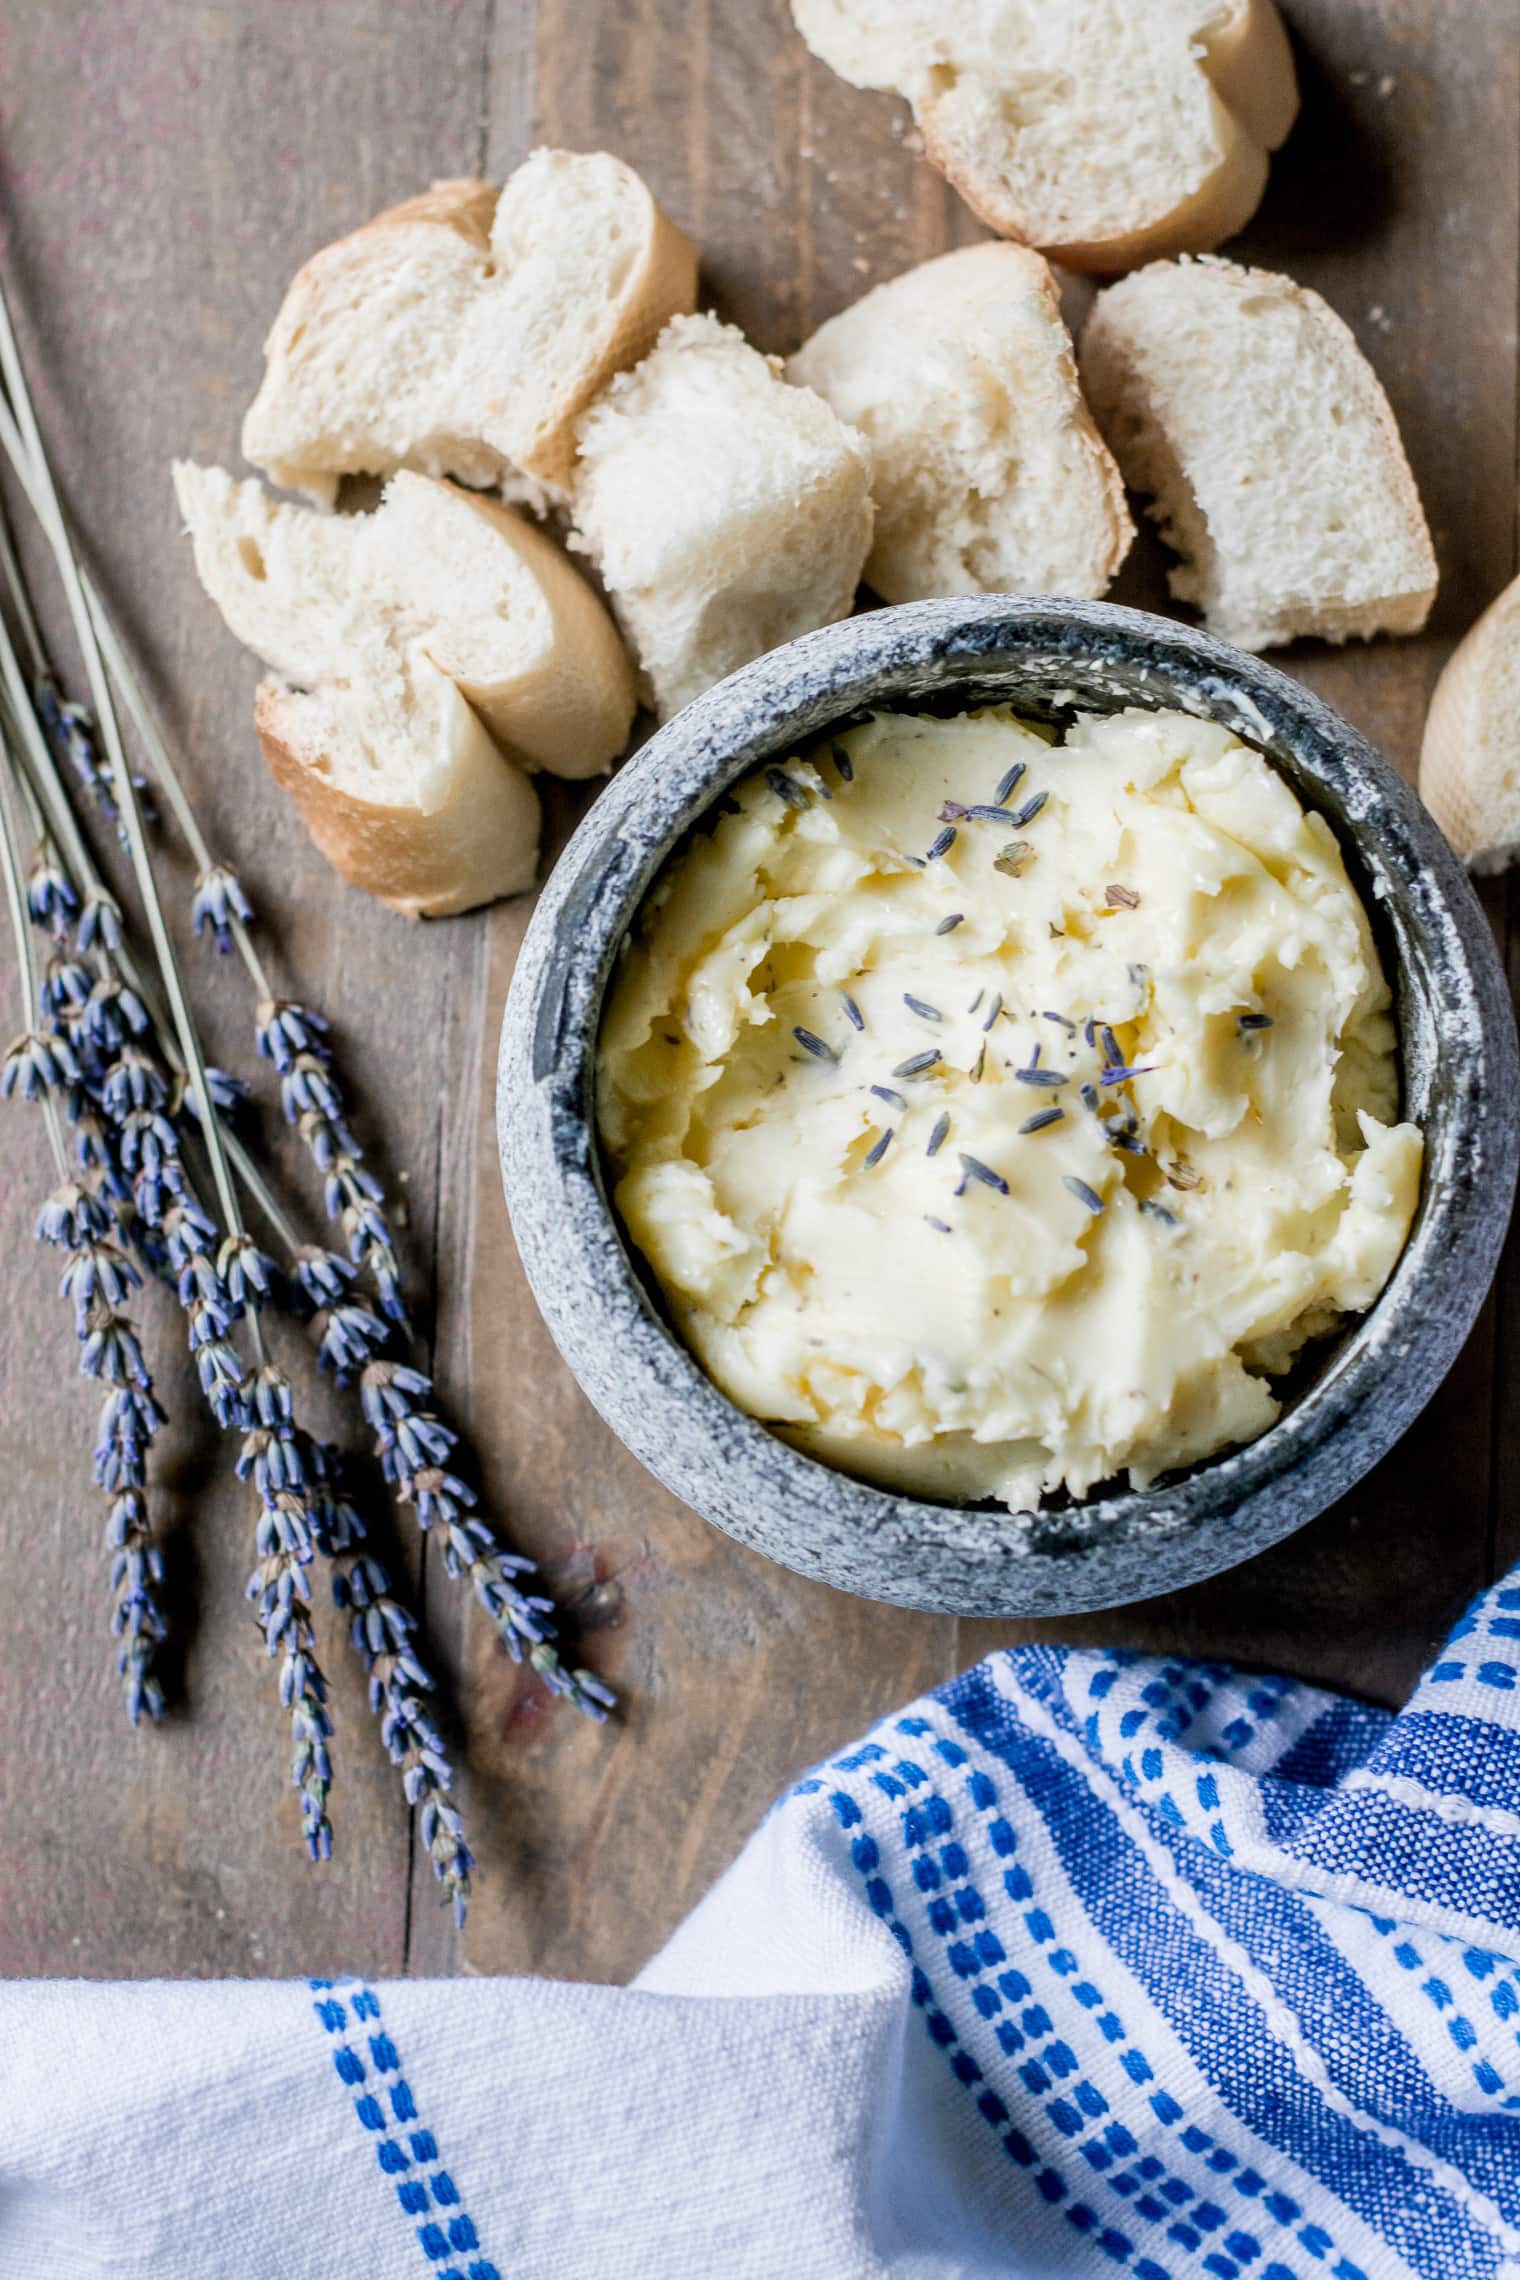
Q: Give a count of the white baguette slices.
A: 7